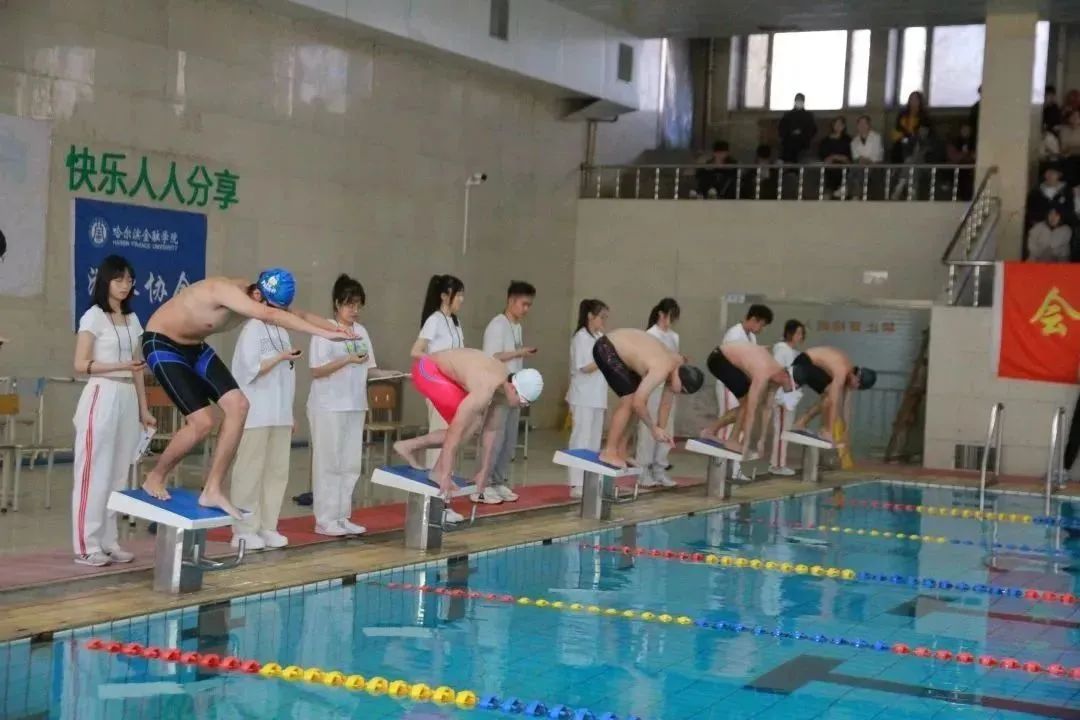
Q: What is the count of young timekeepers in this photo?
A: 9